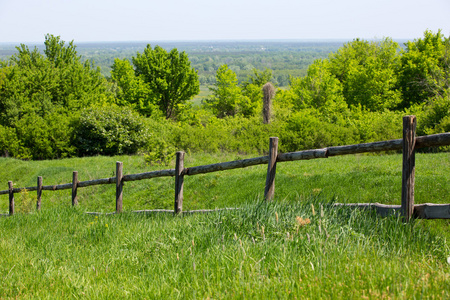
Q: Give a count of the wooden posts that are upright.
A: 7